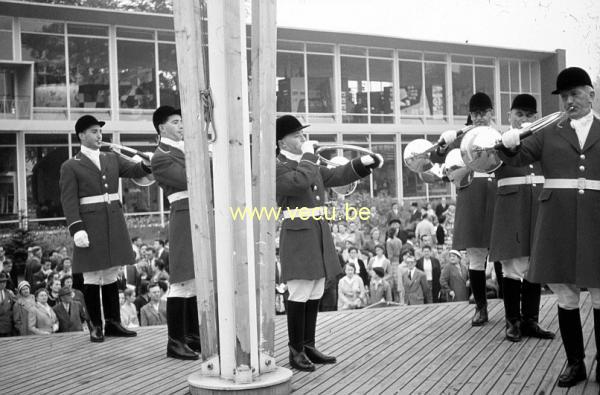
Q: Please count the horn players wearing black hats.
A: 6